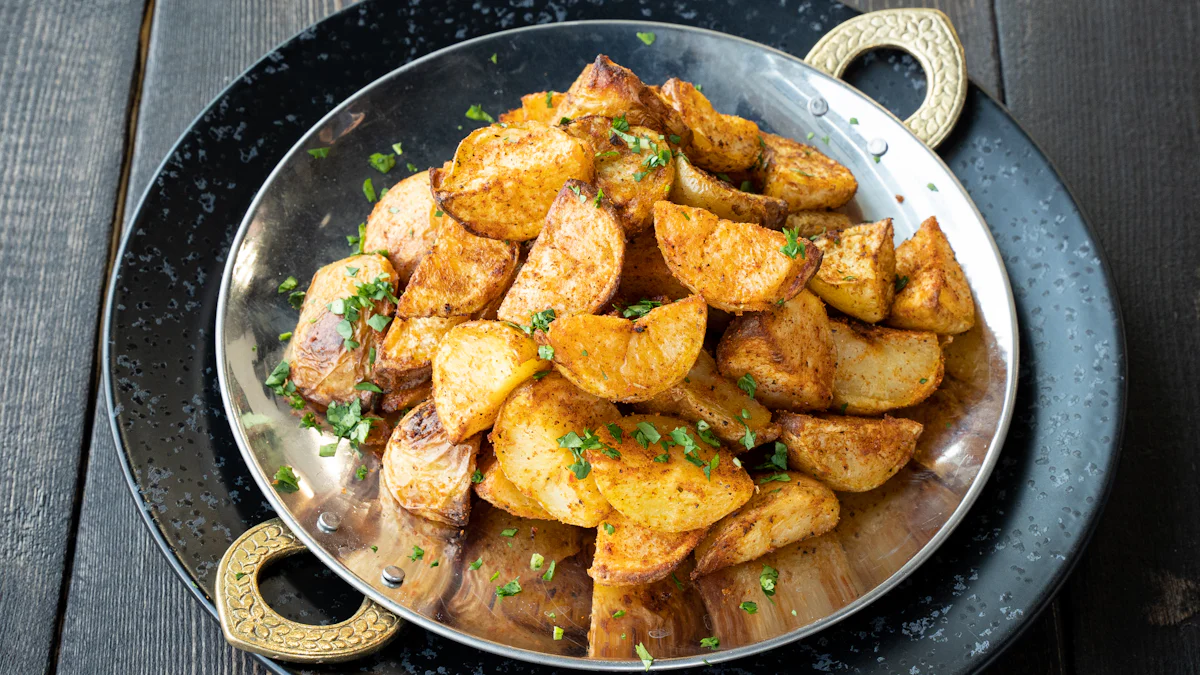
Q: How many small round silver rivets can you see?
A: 4